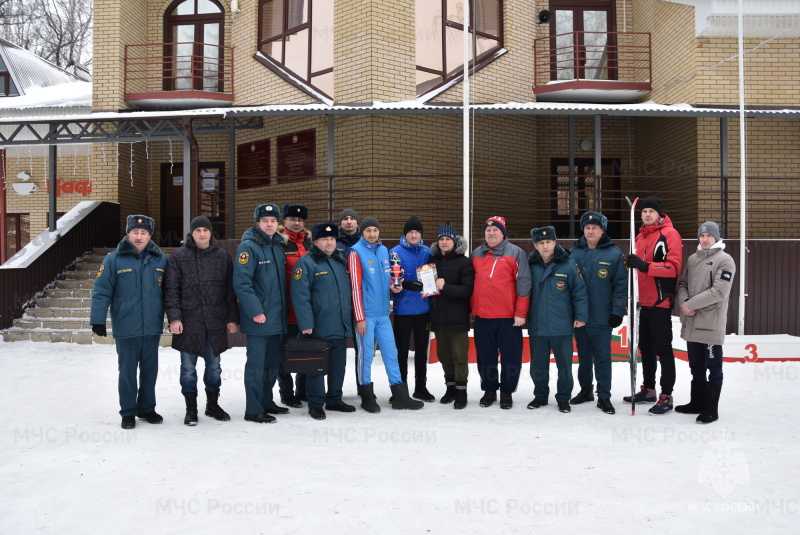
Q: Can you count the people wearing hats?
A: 14